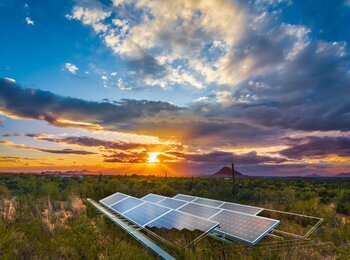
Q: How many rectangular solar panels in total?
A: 11